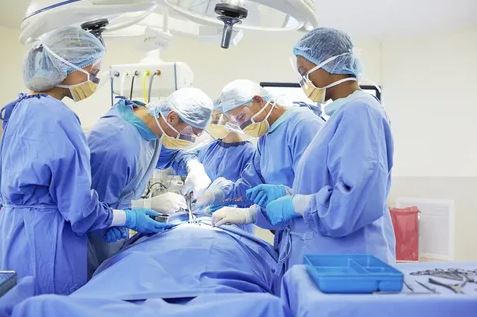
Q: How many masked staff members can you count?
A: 5